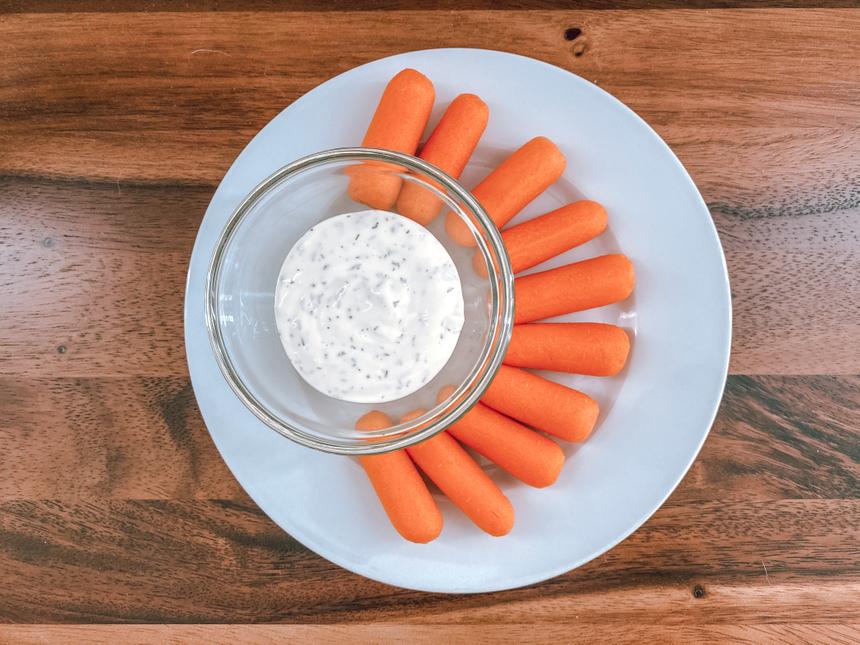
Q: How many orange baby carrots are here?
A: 10